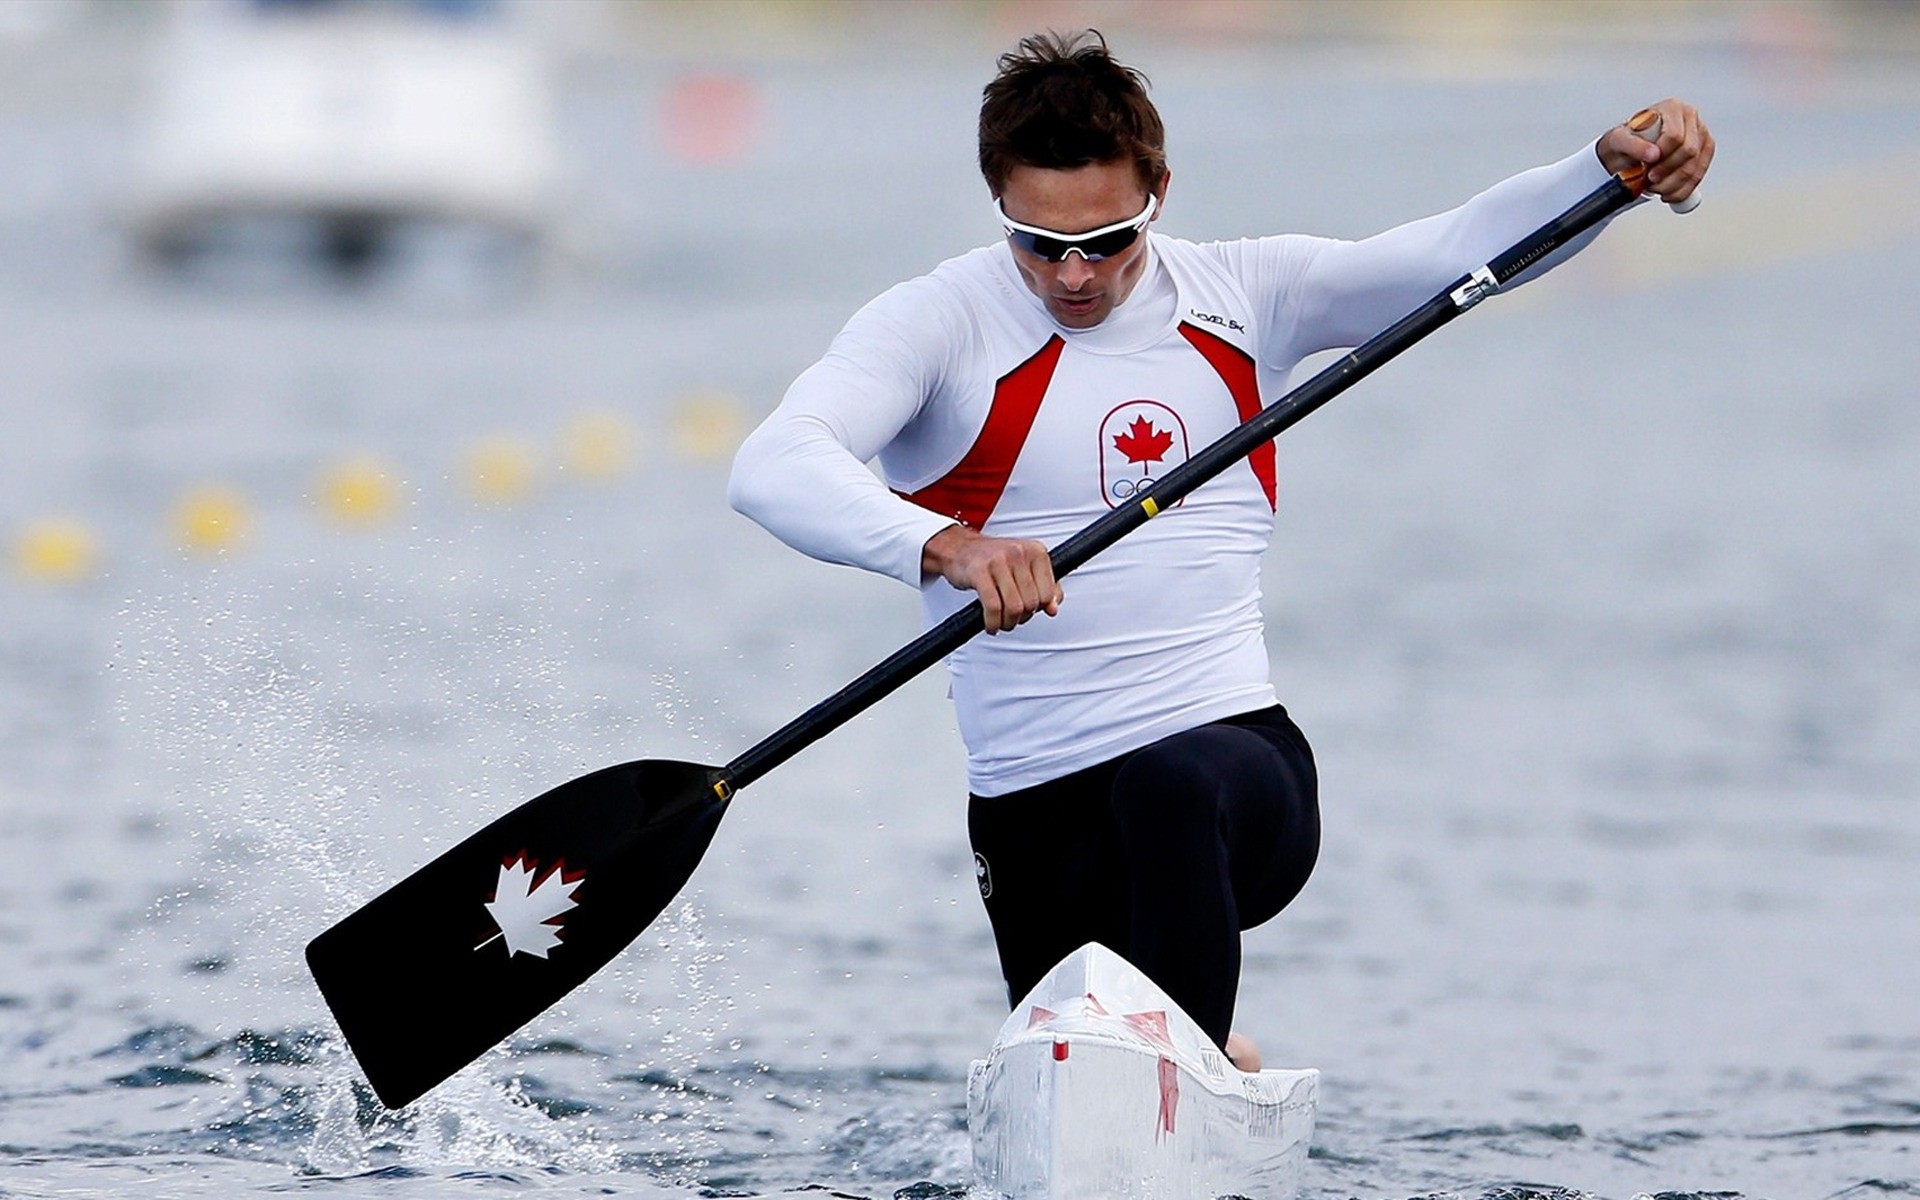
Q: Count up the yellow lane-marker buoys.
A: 6